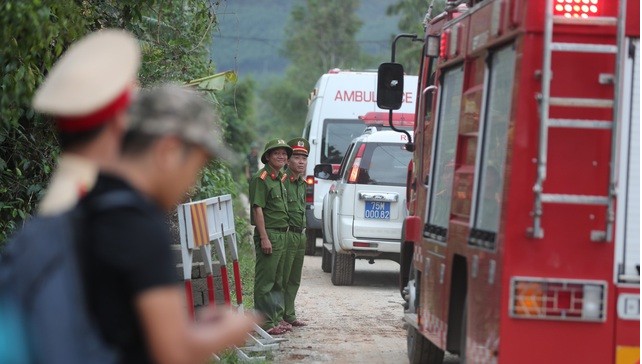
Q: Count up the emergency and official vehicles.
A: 3